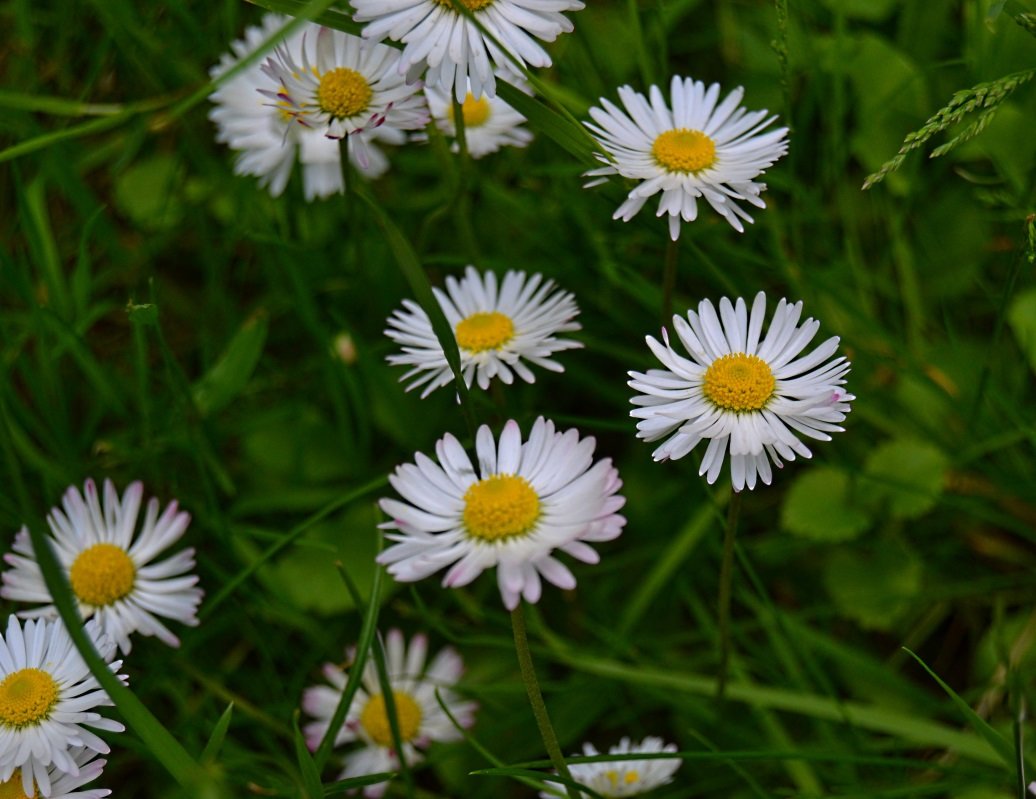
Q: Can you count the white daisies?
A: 13